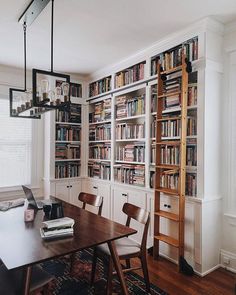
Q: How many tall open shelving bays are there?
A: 4